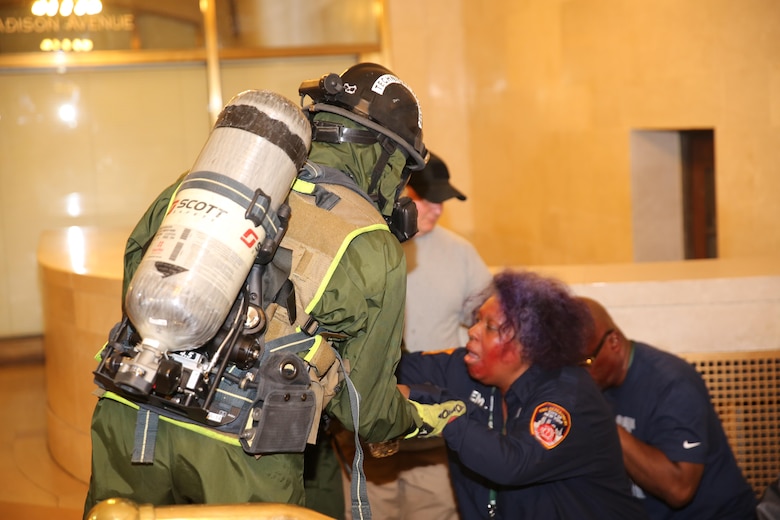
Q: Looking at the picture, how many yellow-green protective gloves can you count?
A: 1